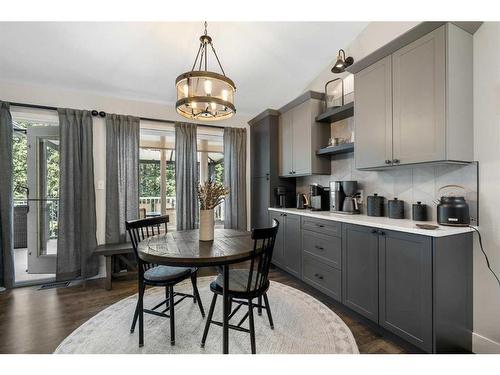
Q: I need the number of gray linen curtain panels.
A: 5